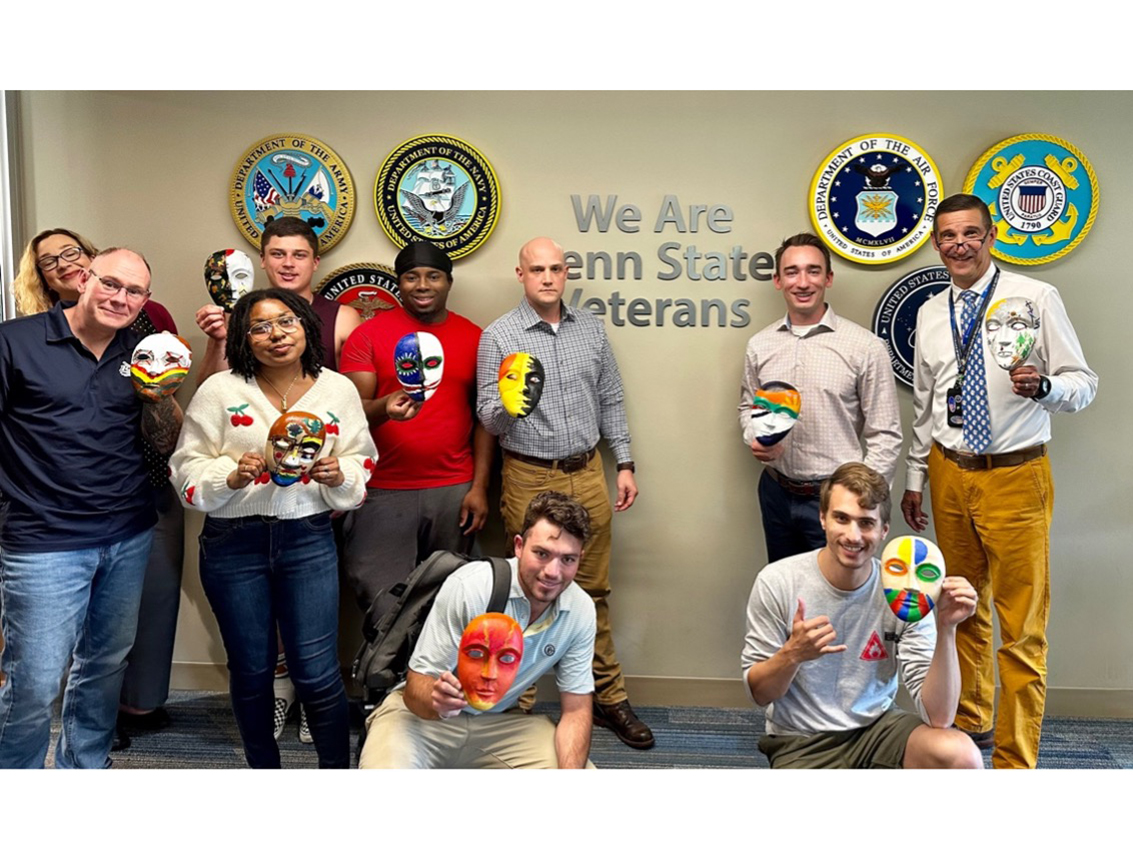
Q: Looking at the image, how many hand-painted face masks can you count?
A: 9